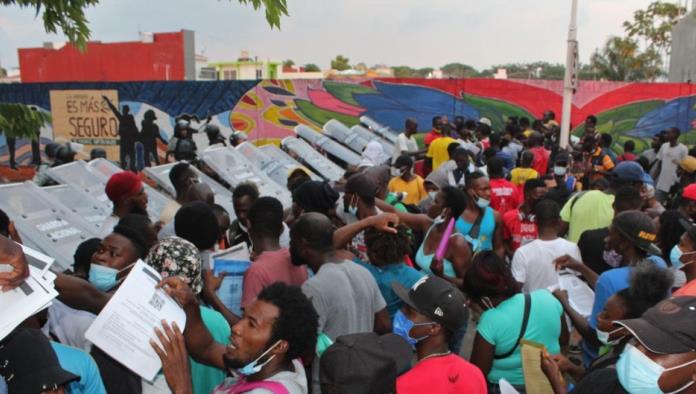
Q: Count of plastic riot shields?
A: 13